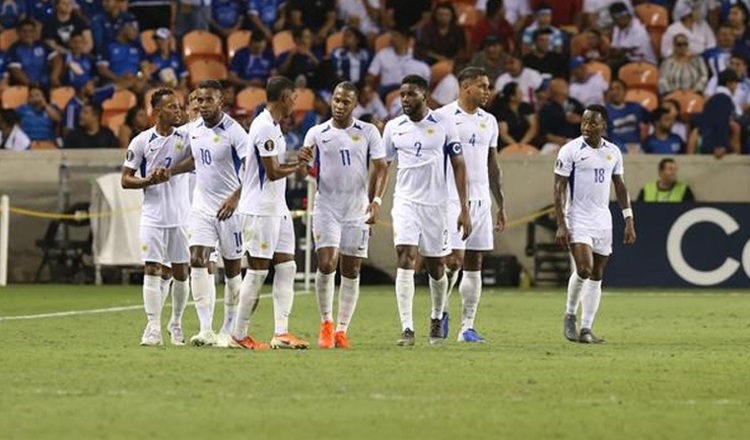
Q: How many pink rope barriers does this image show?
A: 0